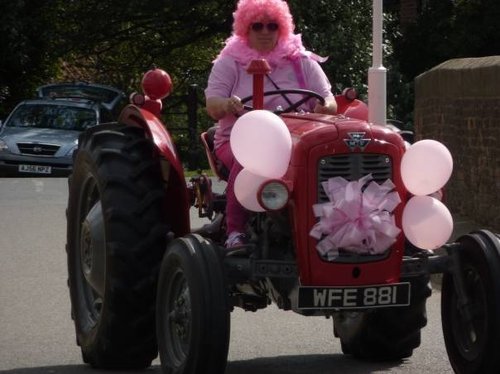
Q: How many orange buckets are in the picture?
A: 0